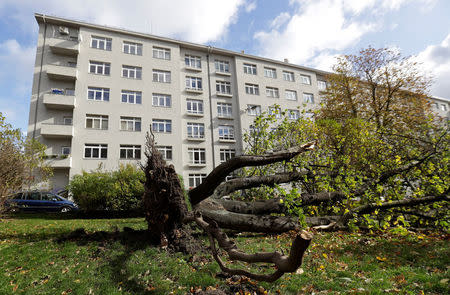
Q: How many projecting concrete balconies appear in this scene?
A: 5